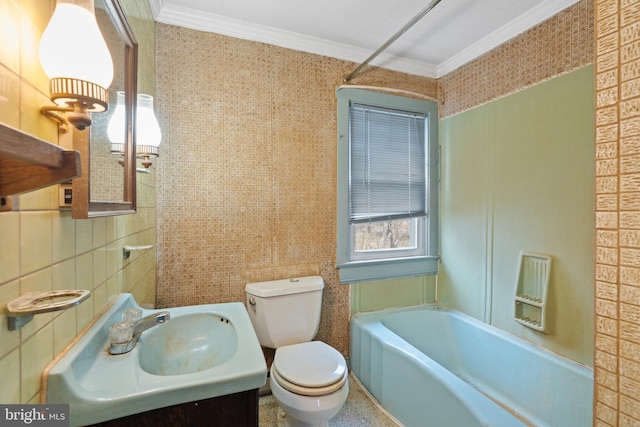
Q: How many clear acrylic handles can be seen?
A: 2